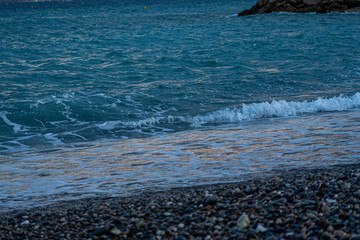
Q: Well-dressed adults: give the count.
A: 0